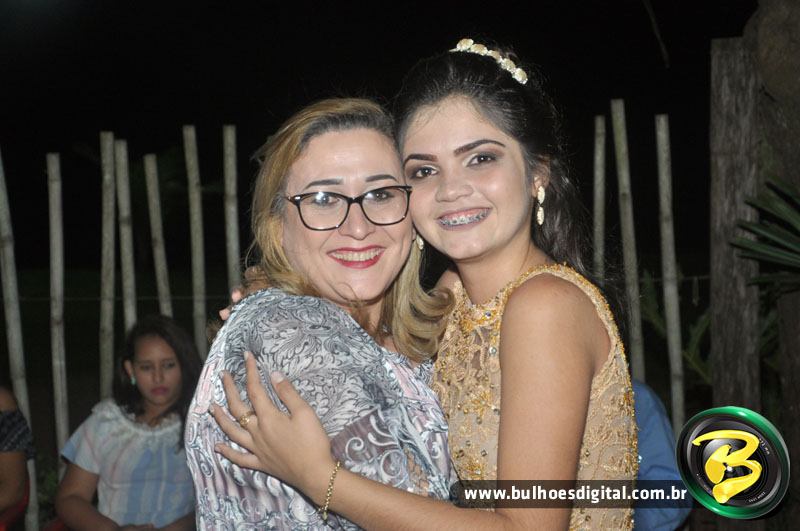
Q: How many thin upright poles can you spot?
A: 10